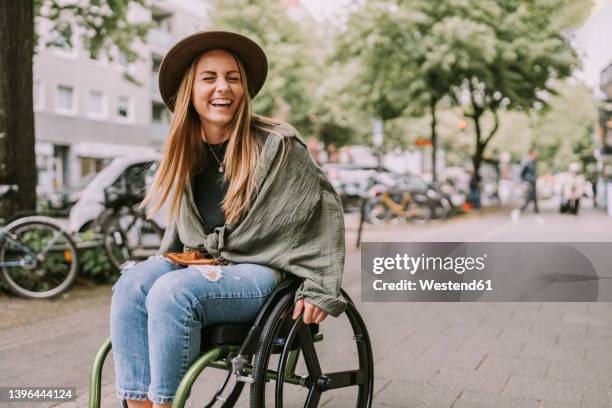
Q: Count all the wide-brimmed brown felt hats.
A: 1